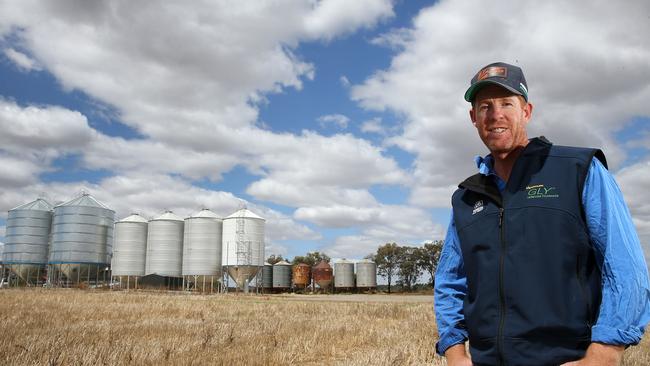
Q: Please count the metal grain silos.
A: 12